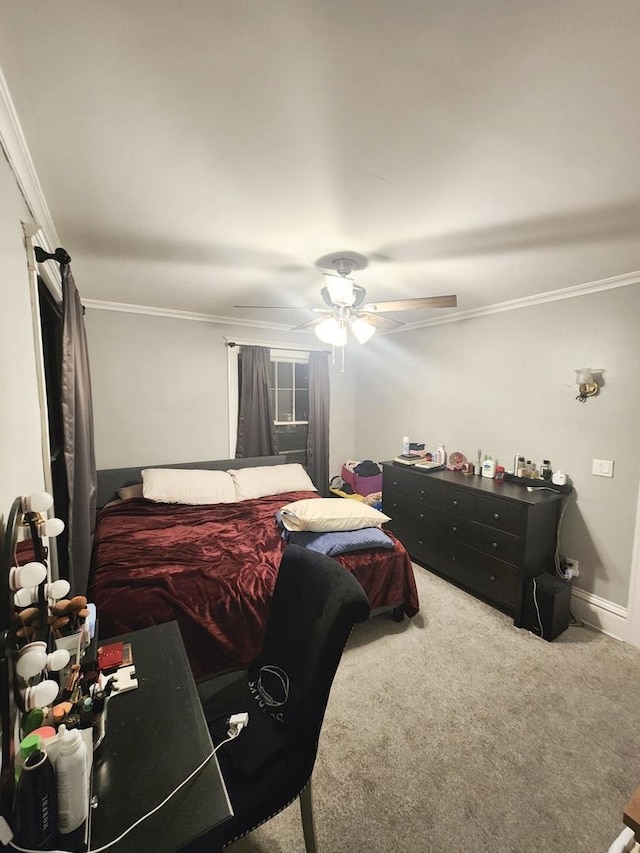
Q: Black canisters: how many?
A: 1